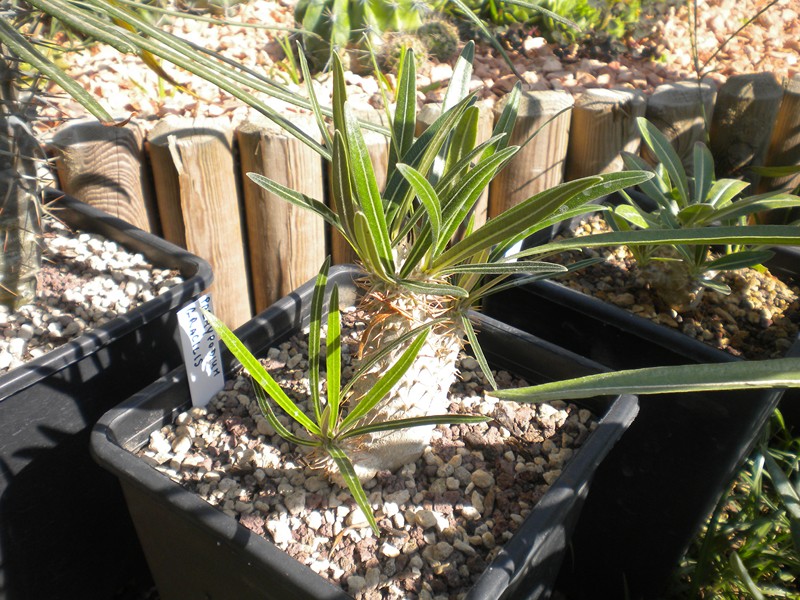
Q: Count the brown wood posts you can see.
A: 10